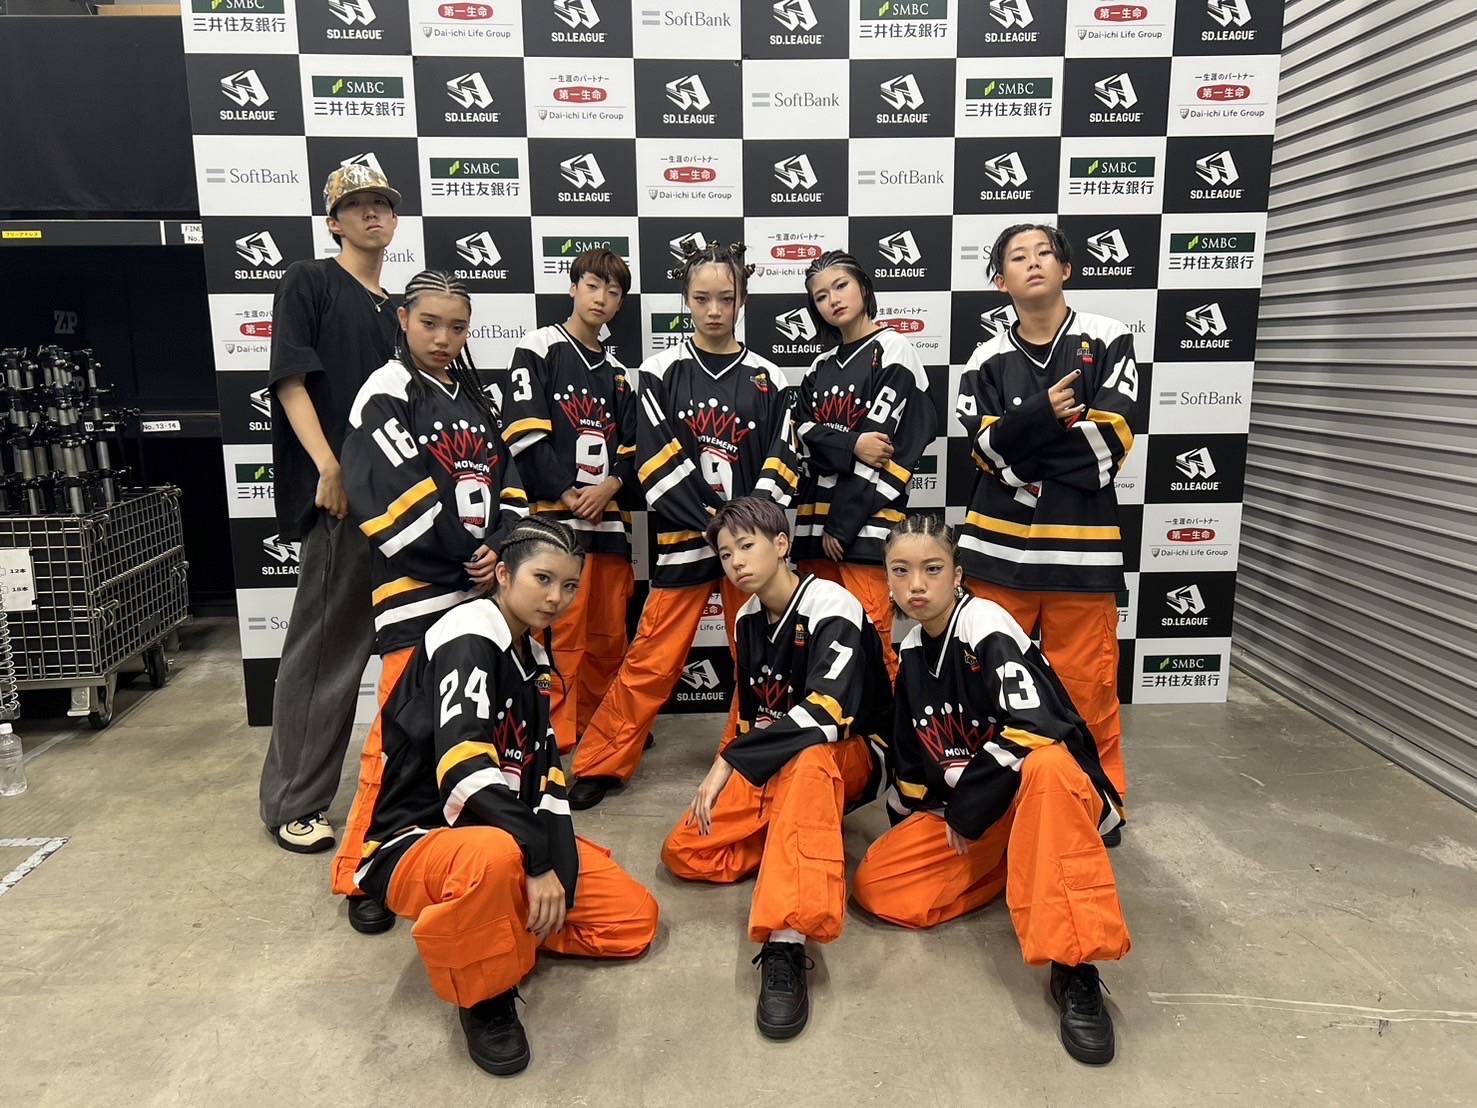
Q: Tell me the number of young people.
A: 9